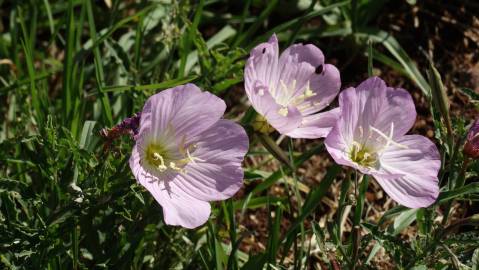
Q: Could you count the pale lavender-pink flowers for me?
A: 3